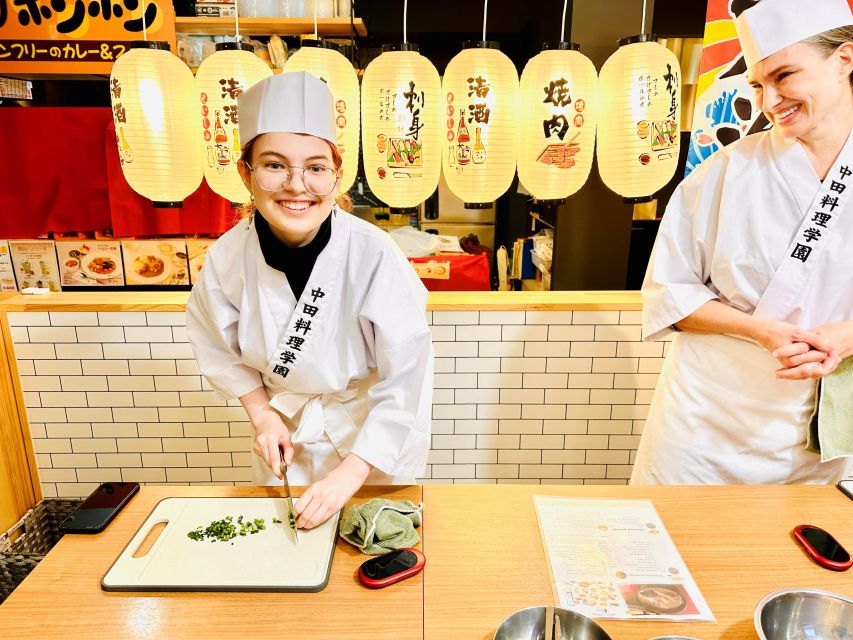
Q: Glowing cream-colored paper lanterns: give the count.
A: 7